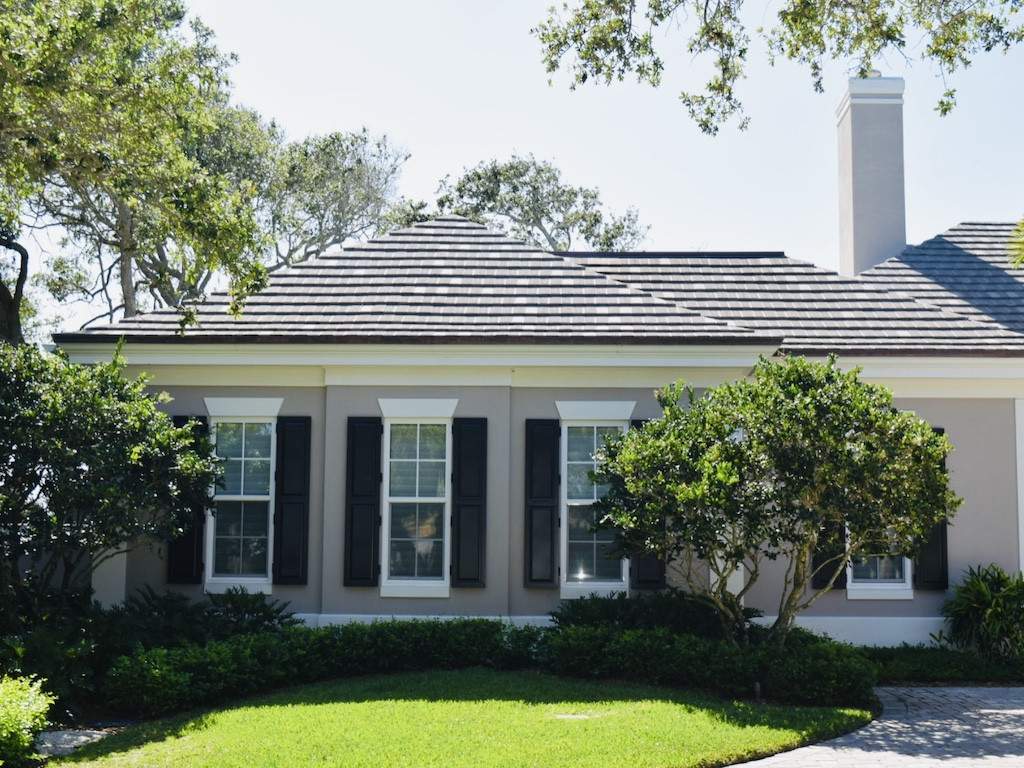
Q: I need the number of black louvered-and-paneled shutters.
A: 8